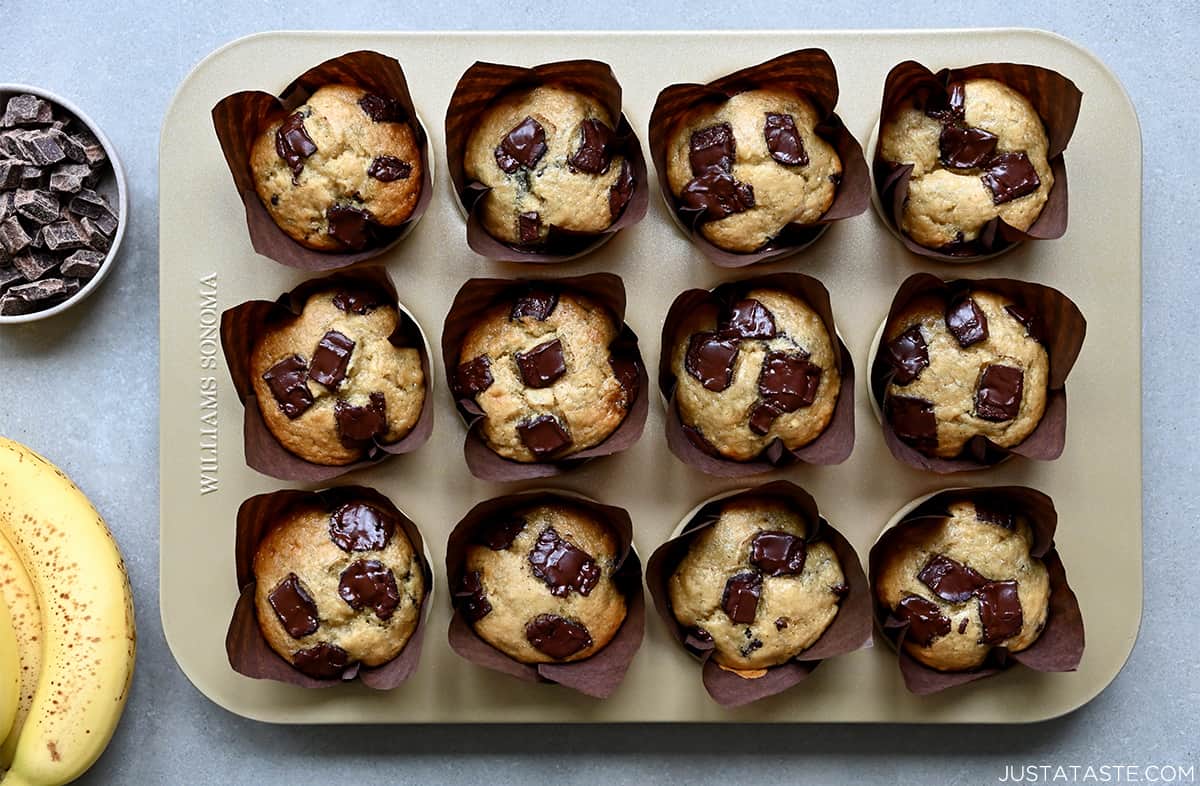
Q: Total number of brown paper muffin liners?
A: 12